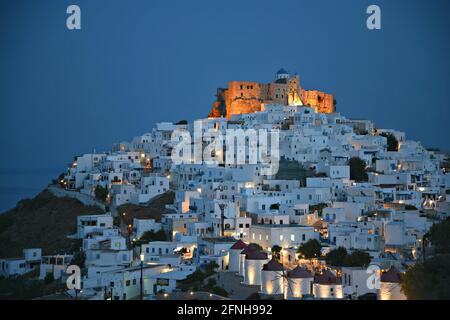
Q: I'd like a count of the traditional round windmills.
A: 7